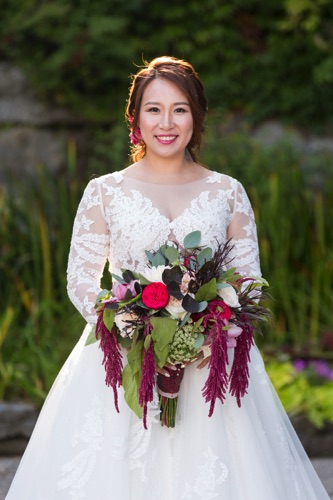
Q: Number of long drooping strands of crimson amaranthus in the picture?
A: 4